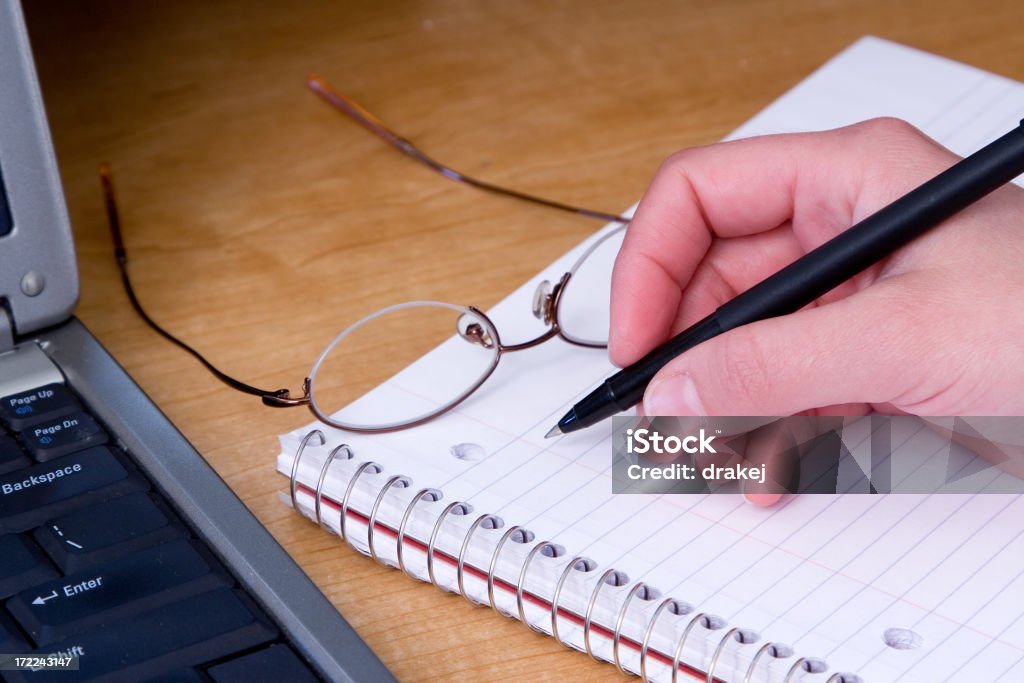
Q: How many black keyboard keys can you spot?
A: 11